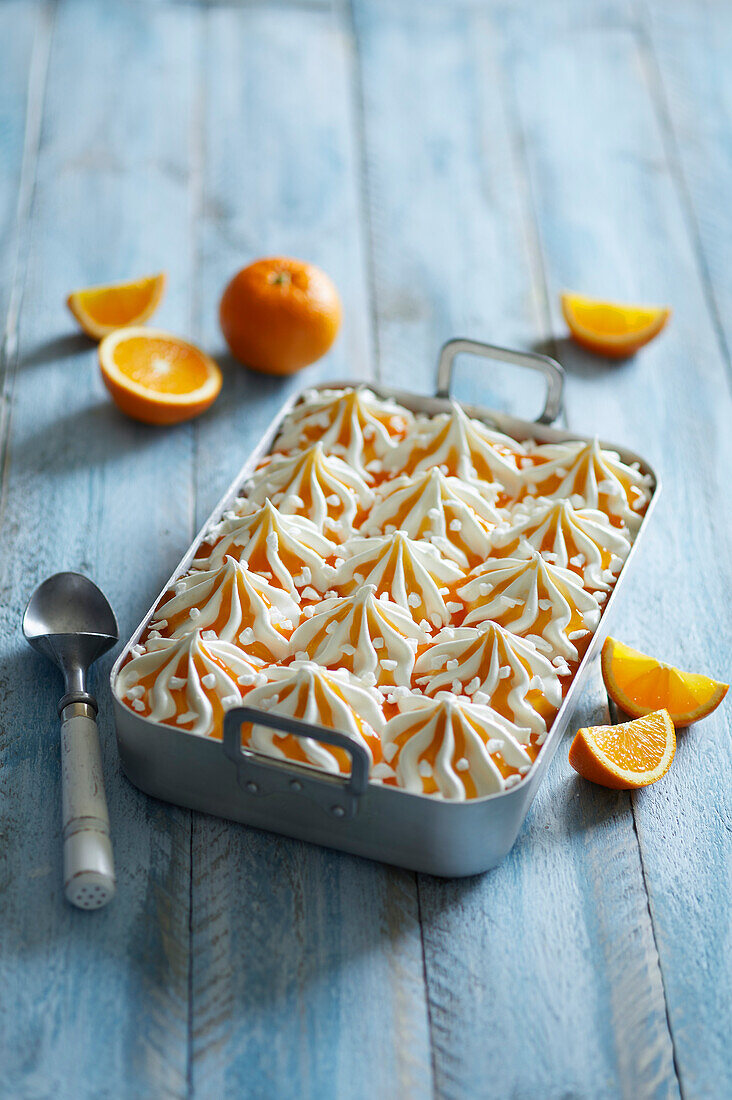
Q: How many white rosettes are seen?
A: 15